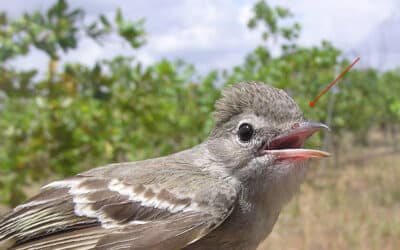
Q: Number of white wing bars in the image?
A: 2